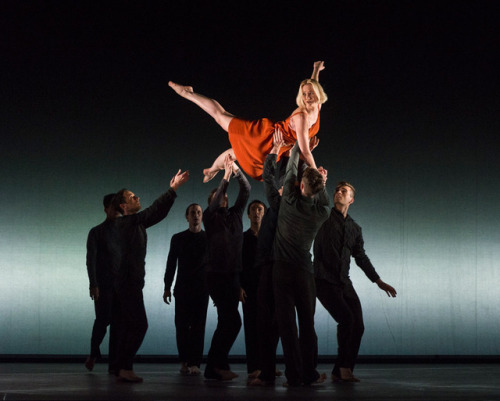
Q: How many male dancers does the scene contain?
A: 8